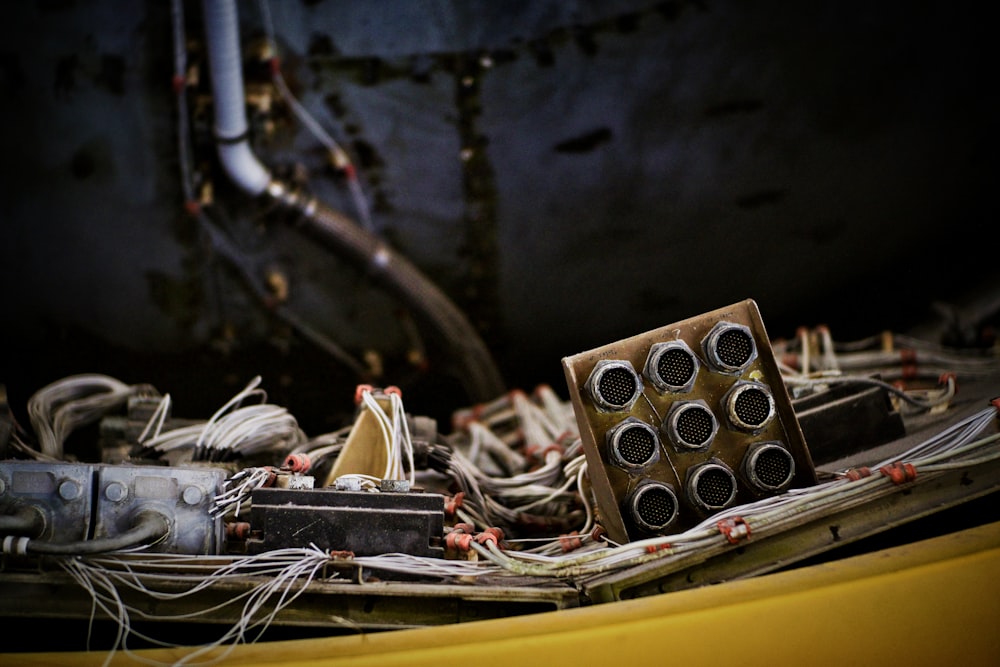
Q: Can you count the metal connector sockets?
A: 9